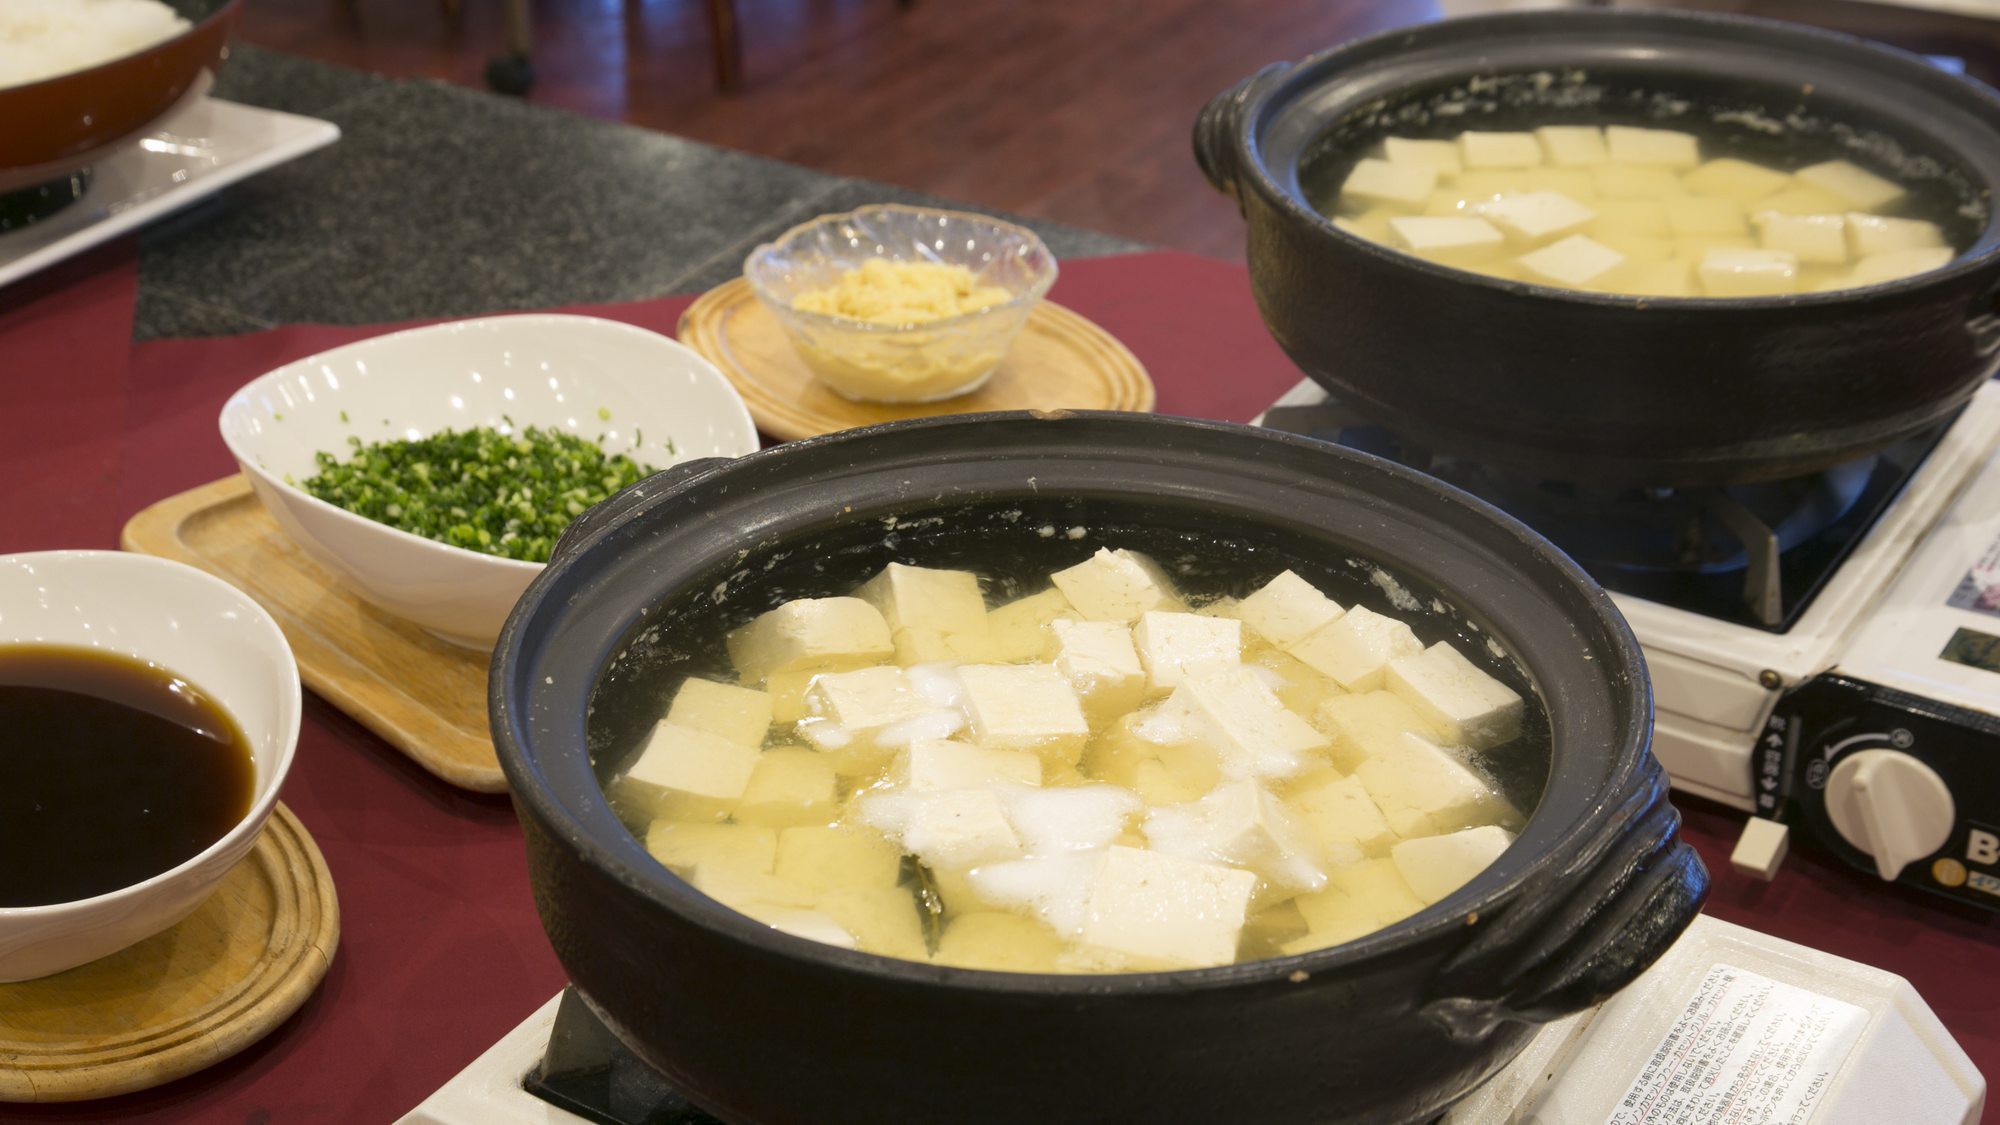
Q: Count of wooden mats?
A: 3